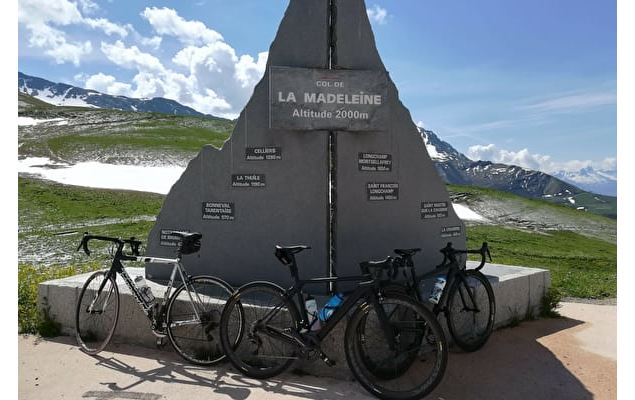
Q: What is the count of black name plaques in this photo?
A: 8